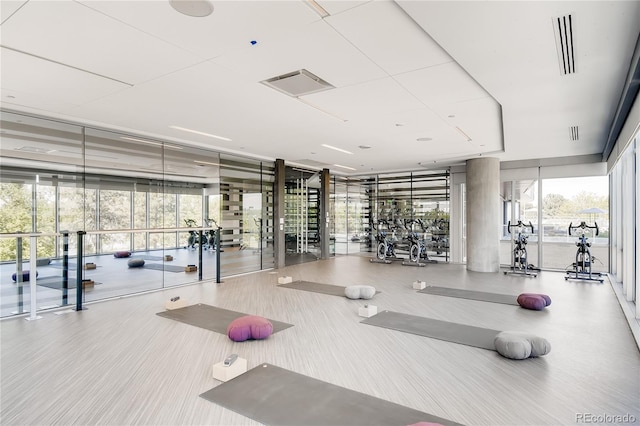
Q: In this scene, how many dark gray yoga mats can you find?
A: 5